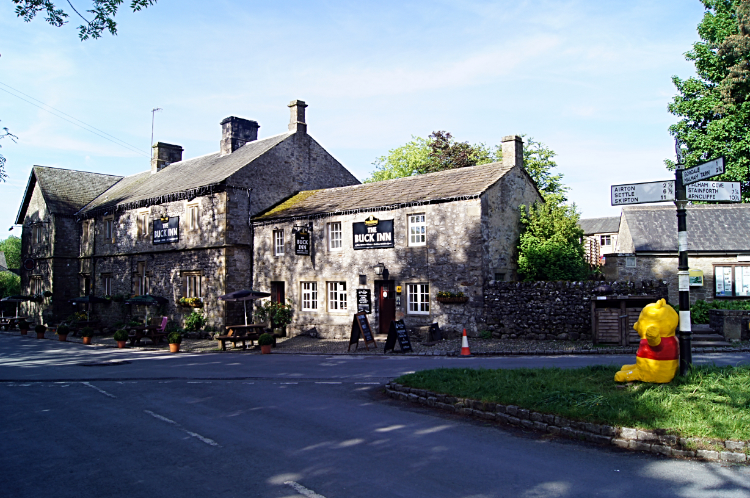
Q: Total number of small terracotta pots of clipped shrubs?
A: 7